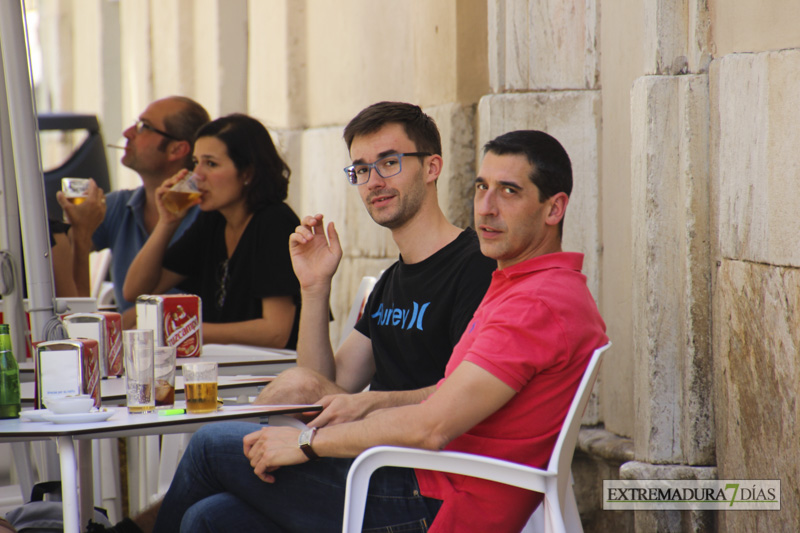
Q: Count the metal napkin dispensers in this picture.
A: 3